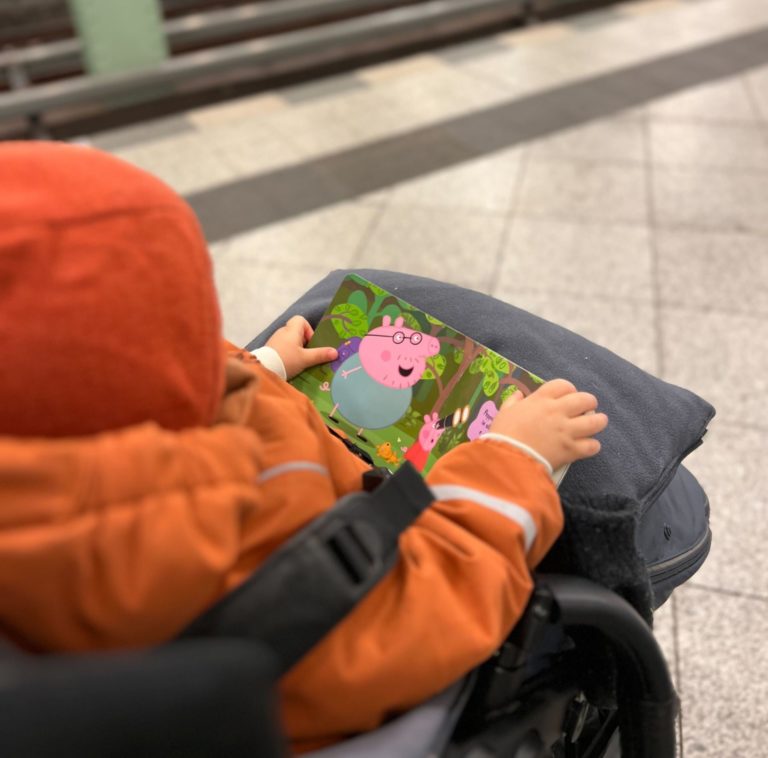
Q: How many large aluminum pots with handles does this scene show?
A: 0